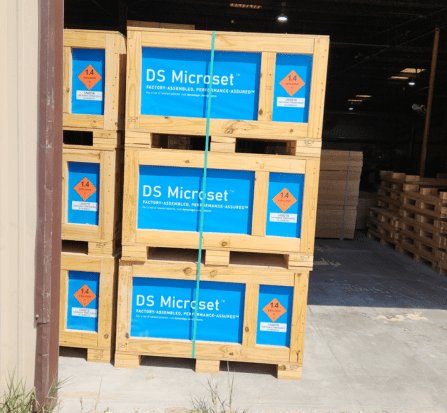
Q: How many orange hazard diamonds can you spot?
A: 6